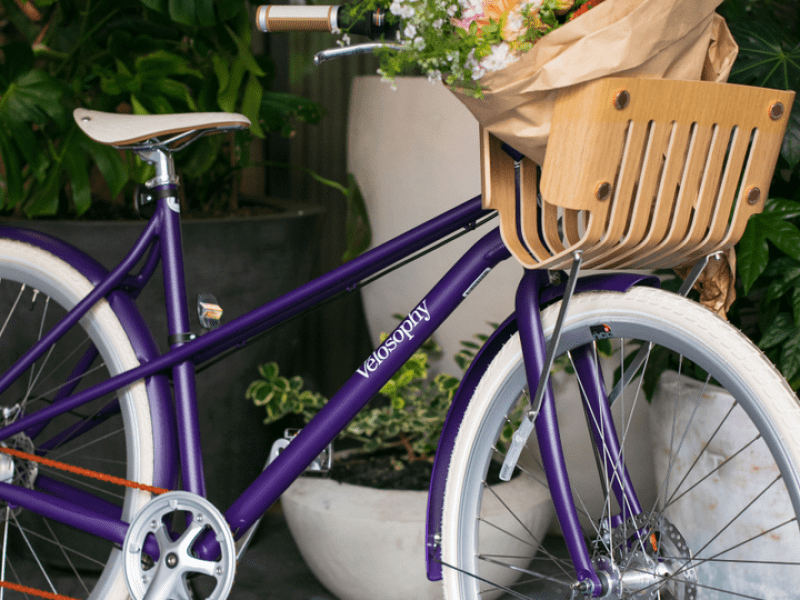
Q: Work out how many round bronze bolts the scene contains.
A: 4